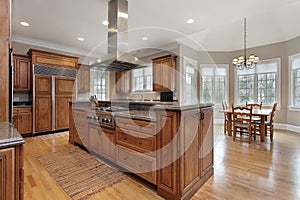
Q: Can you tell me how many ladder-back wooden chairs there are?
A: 4